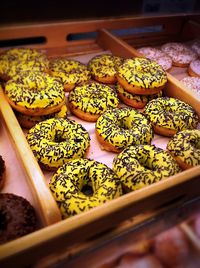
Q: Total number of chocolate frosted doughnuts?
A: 2